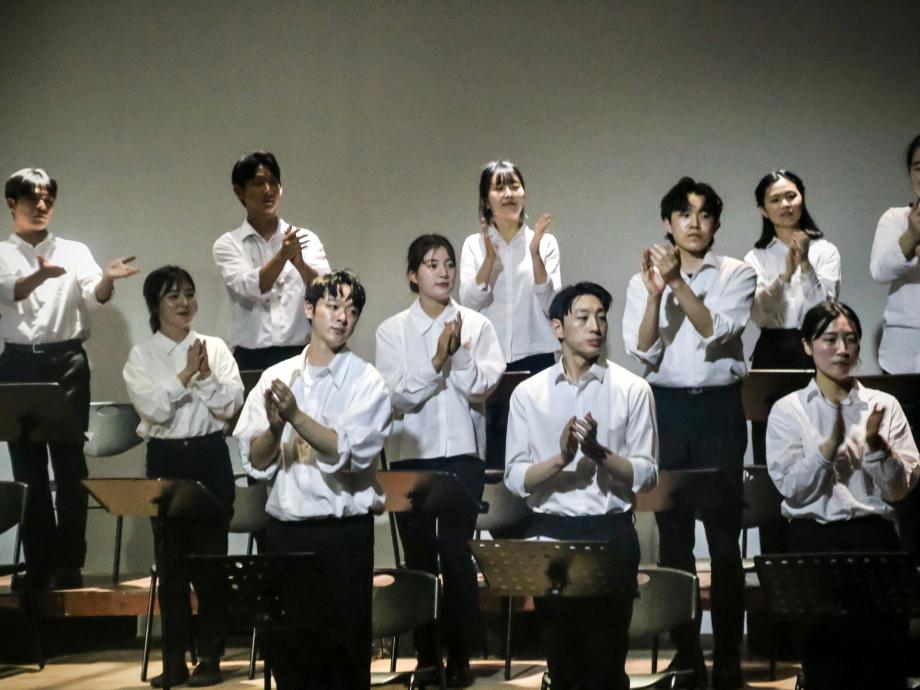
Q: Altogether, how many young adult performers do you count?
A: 11